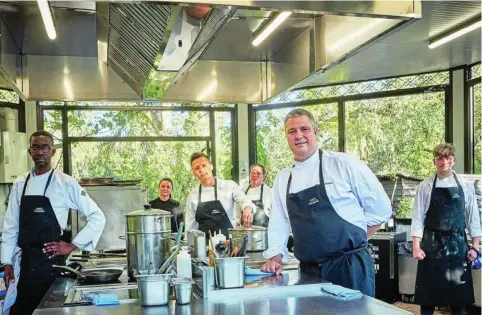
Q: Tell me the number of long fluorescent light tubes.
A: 3